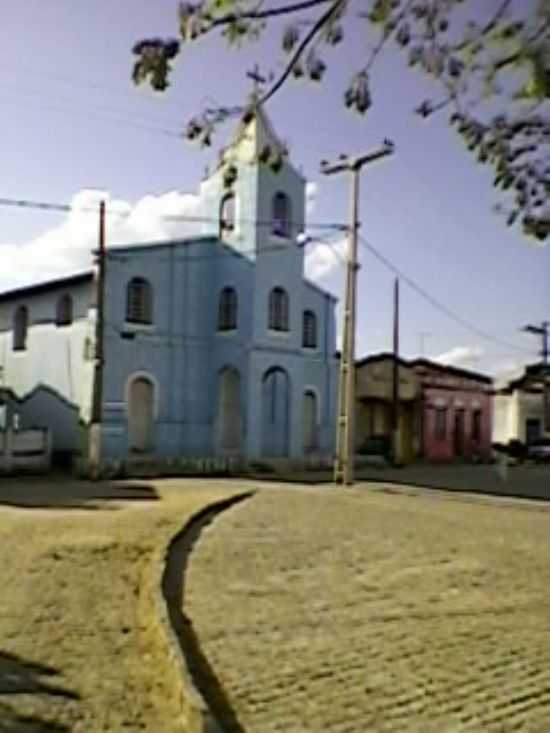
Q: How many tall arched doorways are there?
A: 4